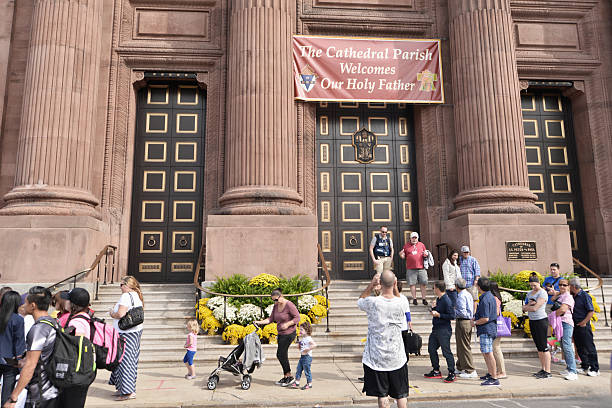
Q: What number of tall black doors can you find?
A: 3